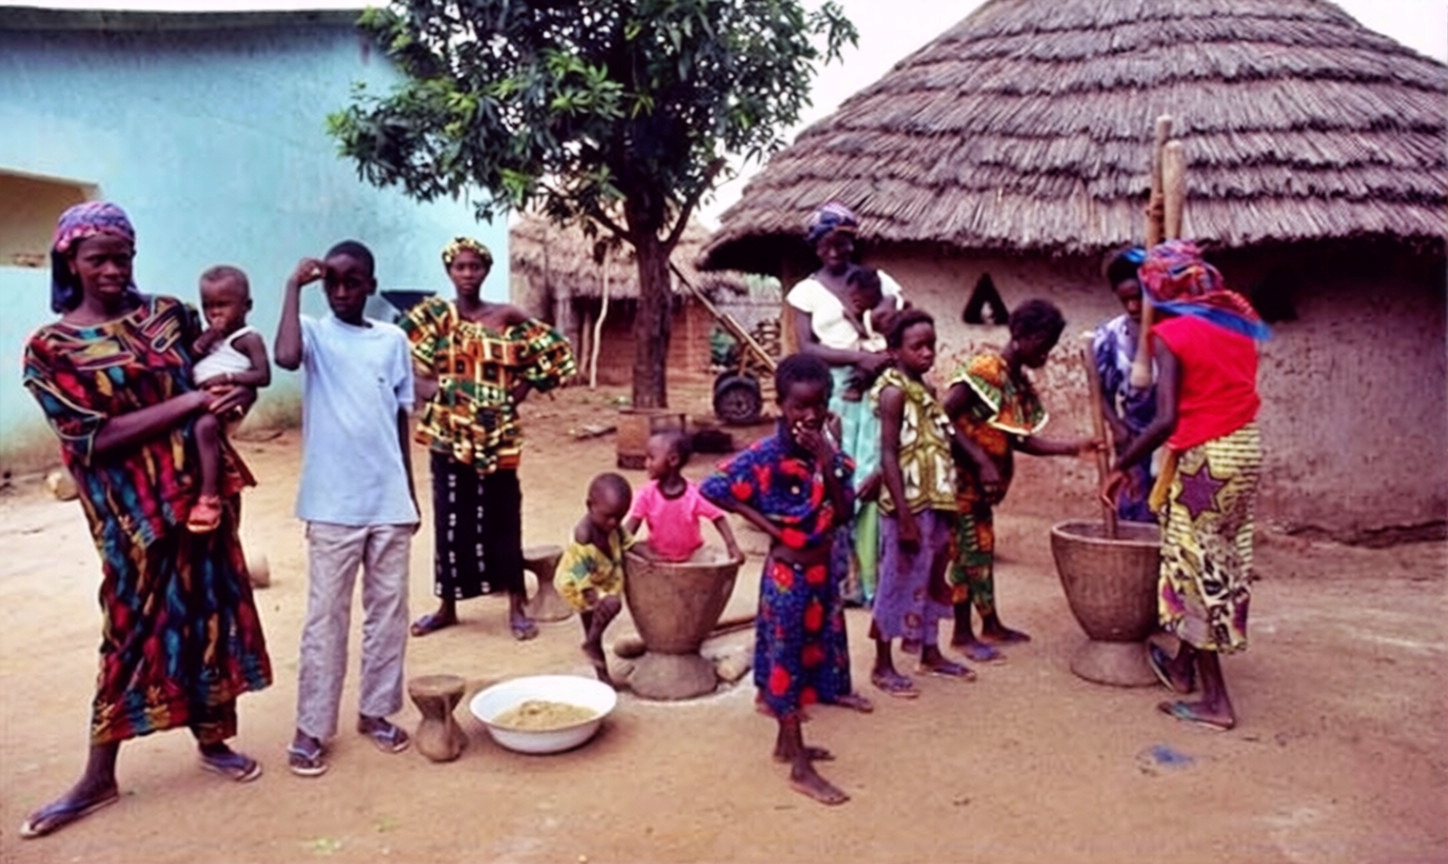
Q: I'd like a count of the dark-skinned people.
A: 13